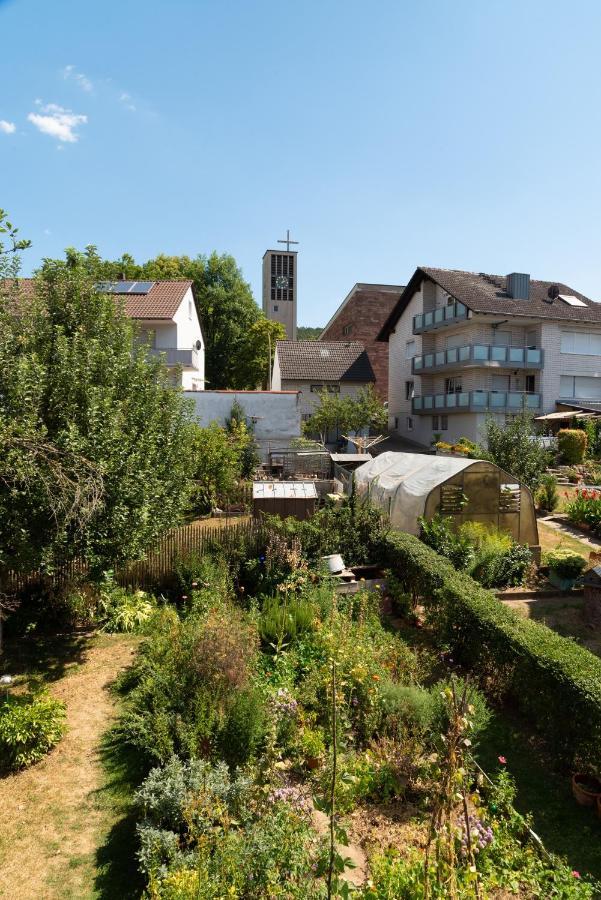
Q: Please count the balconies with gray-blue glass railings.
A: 3